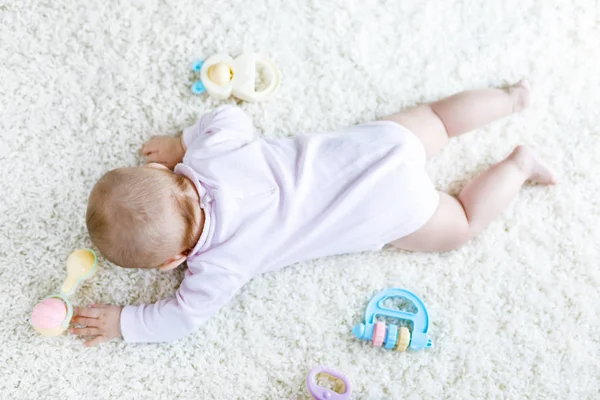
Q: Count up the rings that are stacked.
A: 3